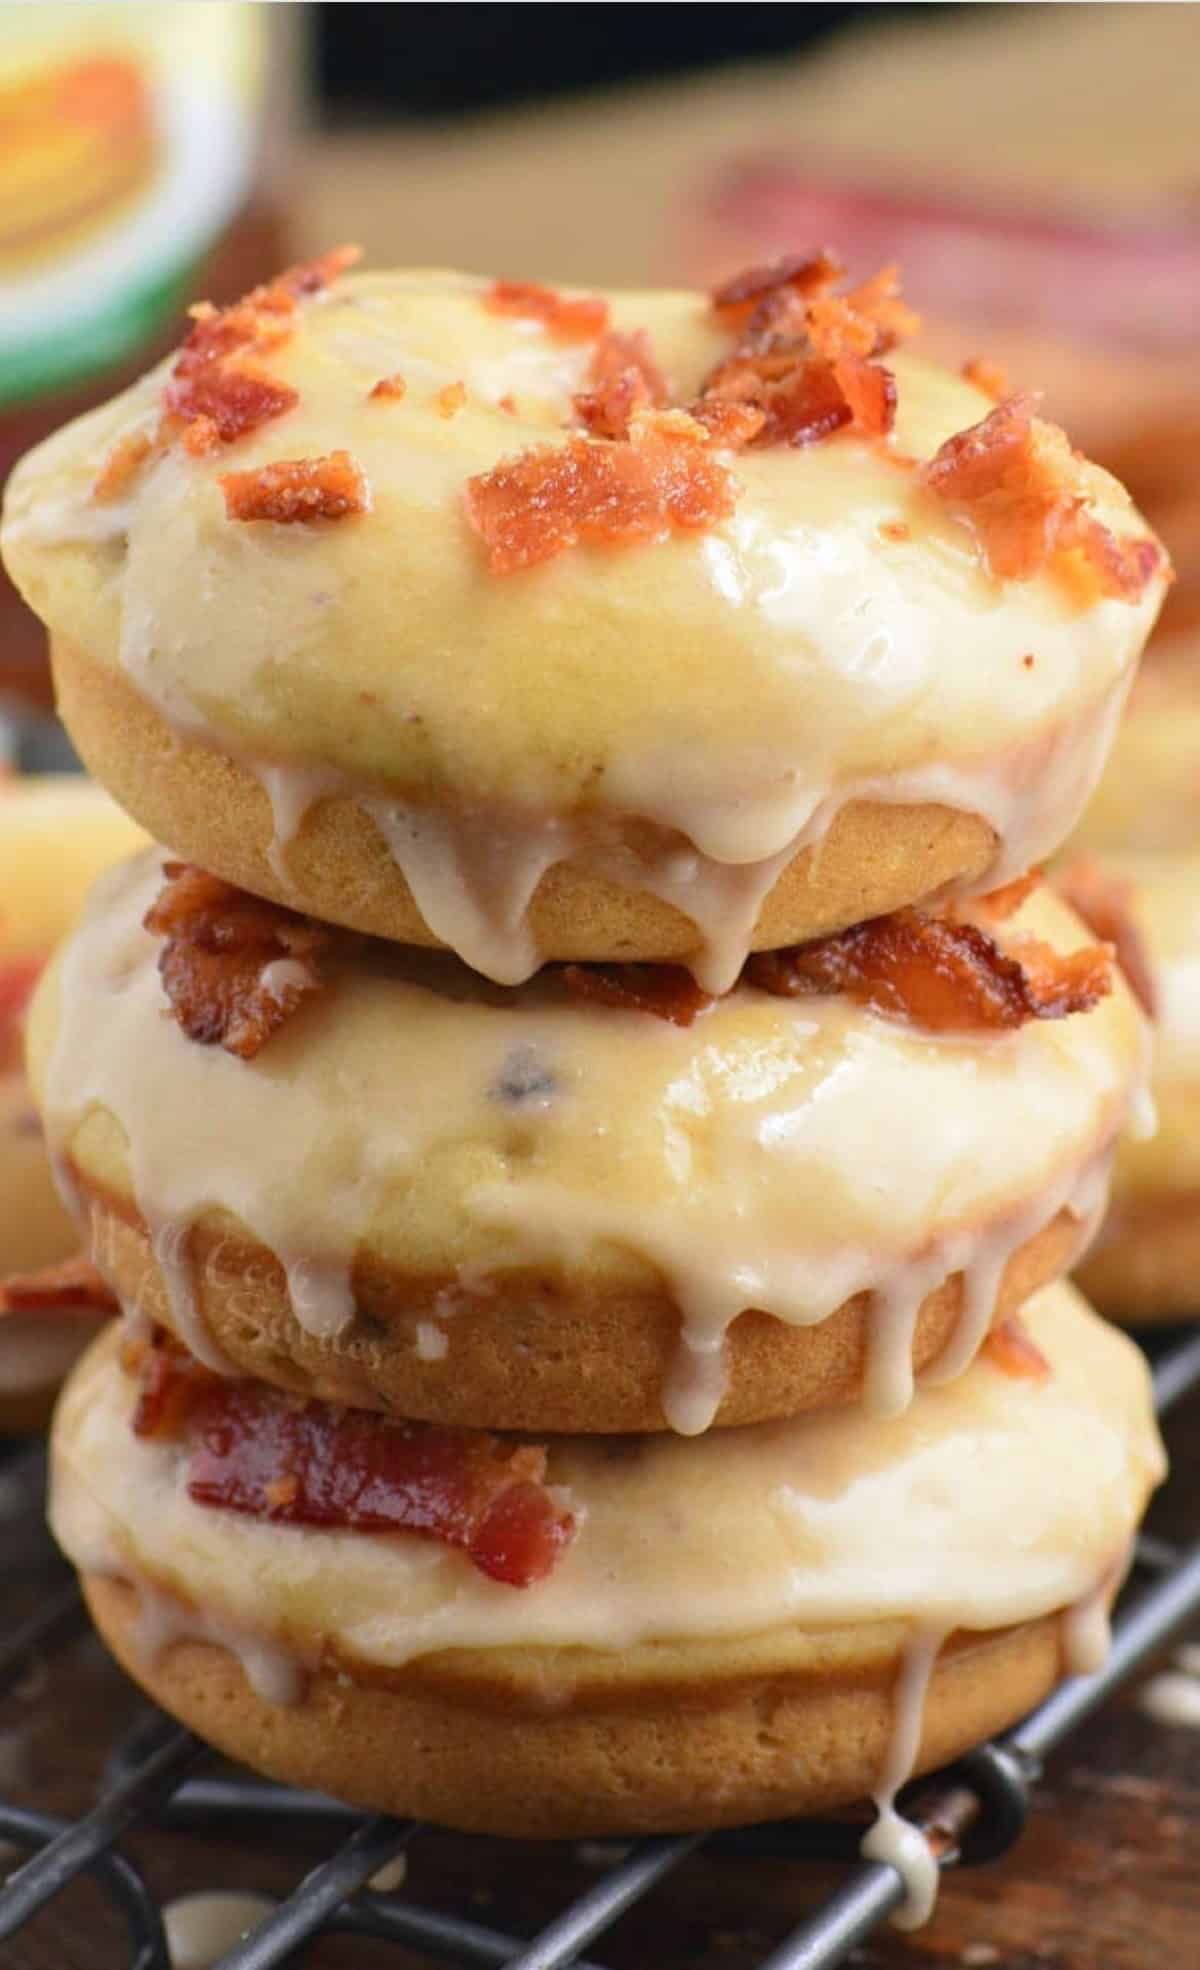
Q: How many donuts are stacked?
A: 3